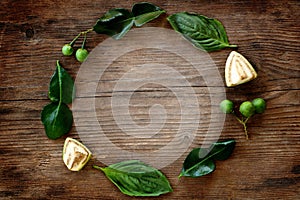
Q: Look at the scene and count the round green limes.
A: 5